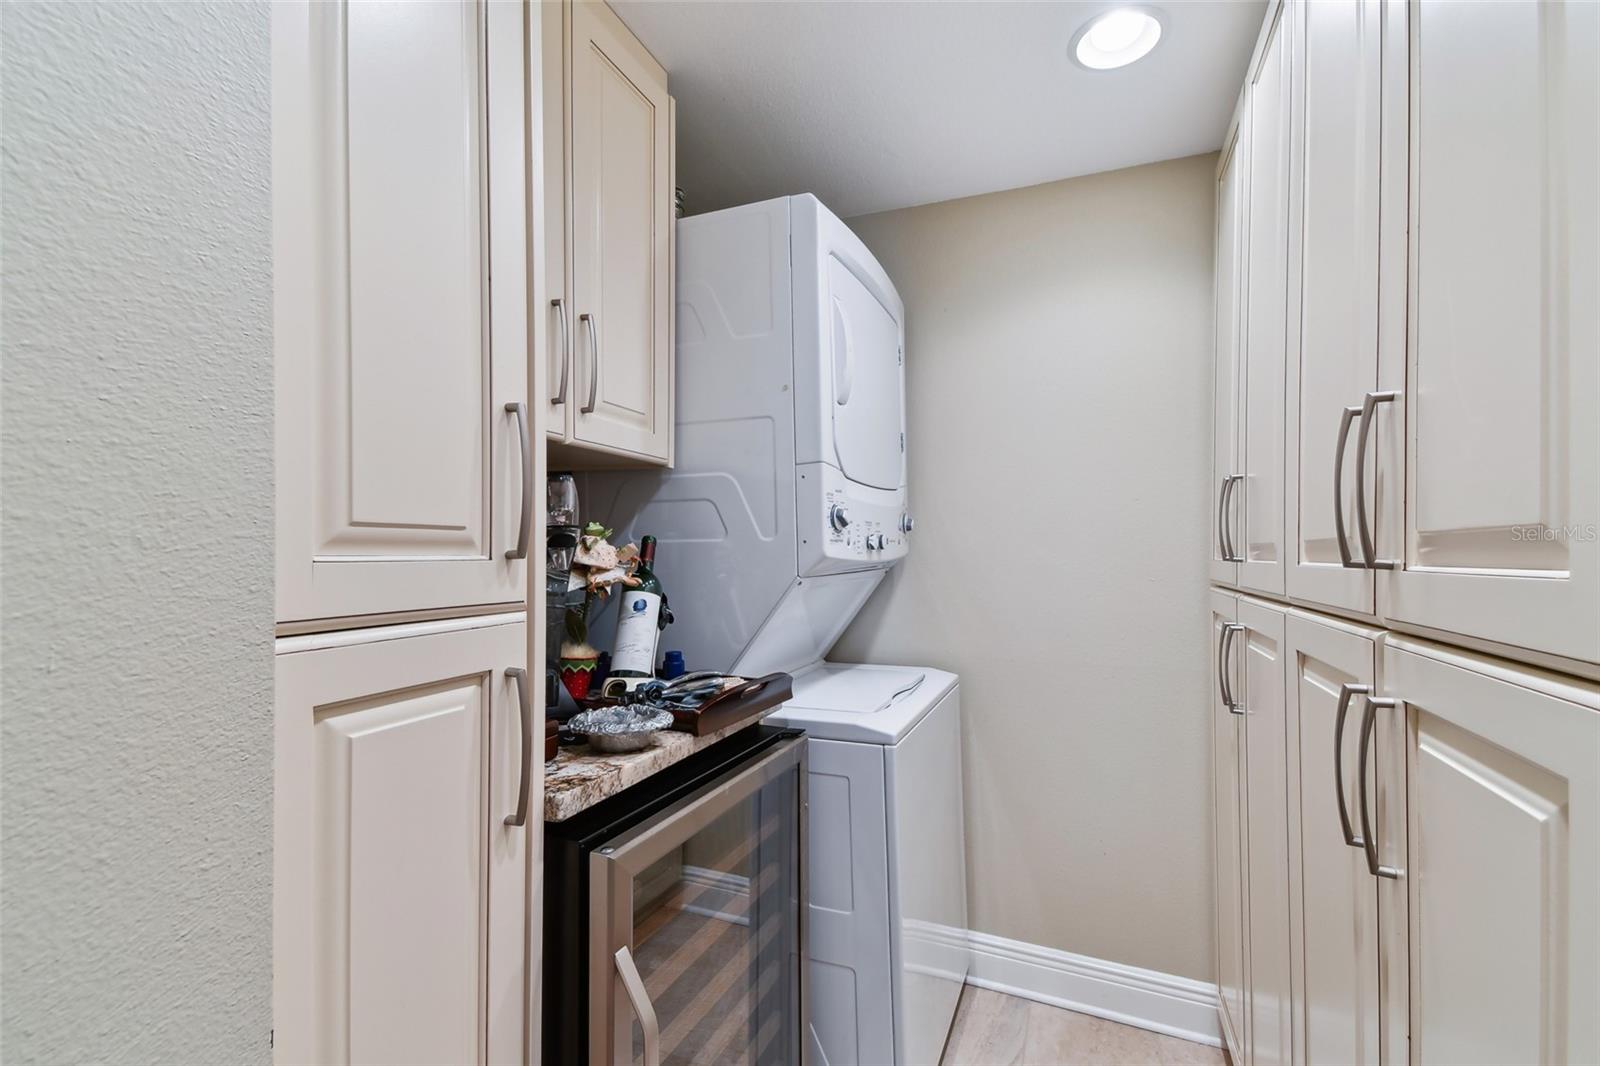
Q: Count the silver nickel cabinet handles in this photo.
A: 12